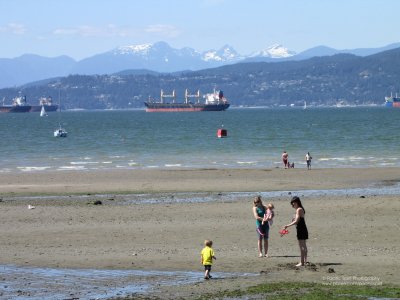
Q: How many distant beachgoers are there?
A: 2